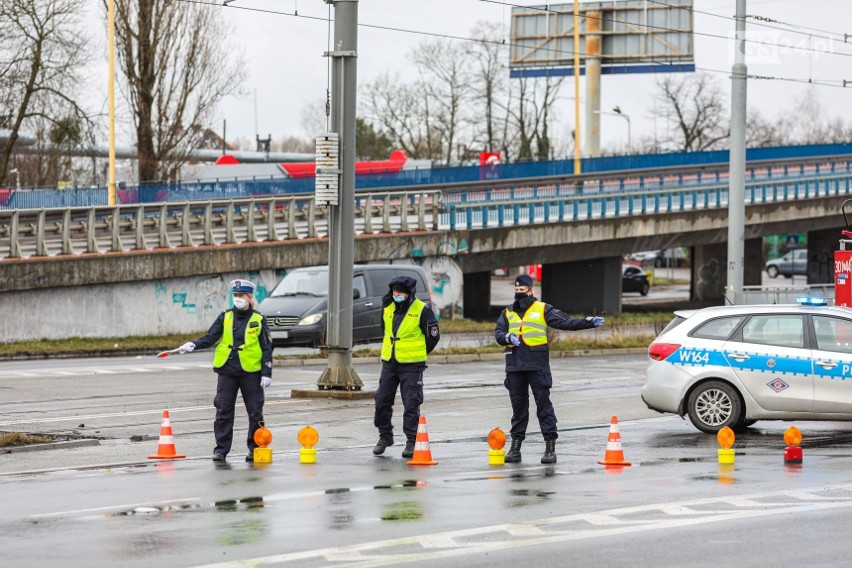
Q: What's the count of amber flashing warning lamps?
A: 5